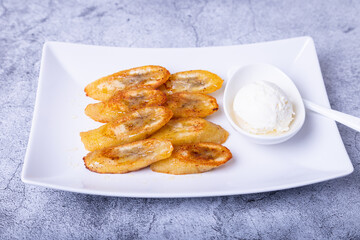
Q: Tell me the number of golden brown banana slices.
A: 8